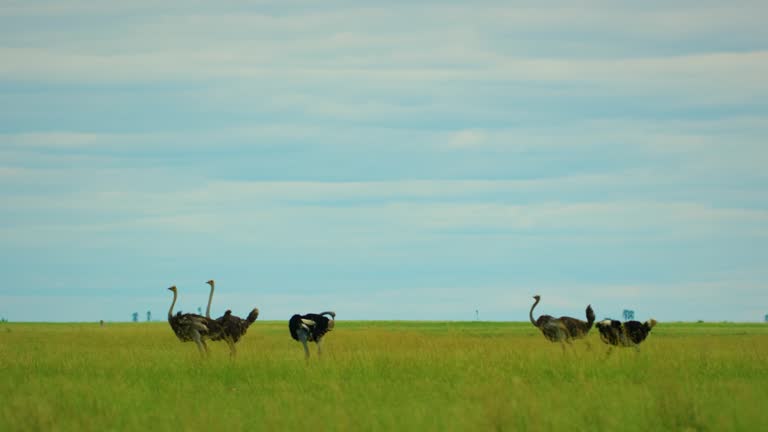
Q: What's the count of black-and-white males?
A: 2